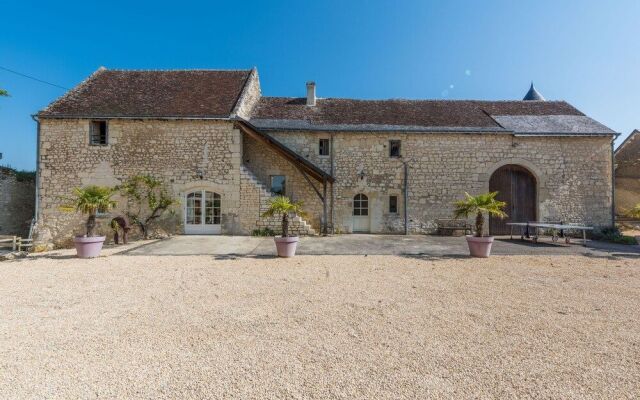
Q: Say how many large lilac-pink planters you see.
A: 3